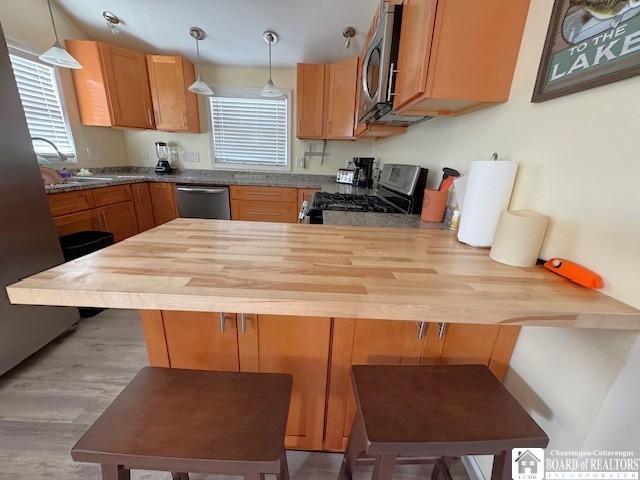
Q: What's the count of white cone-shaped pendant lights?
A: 3